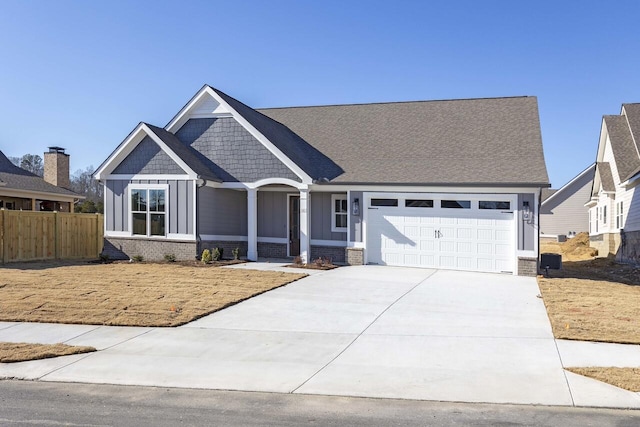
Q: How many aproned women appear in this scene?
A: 0